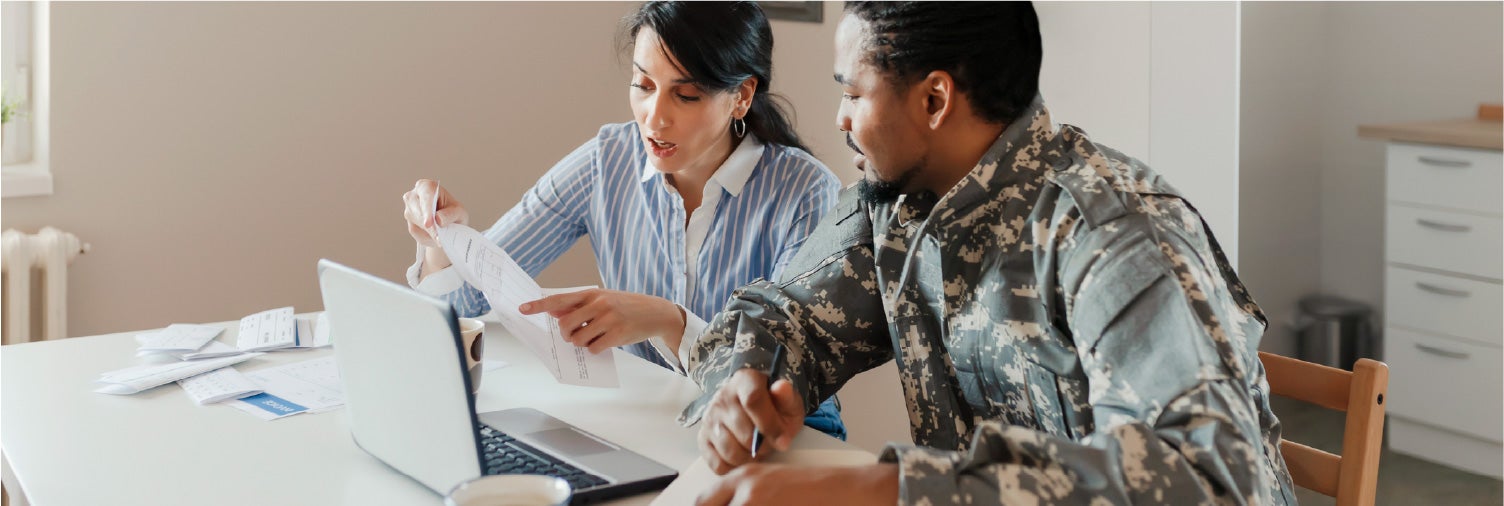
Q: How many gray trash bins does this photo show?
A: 1